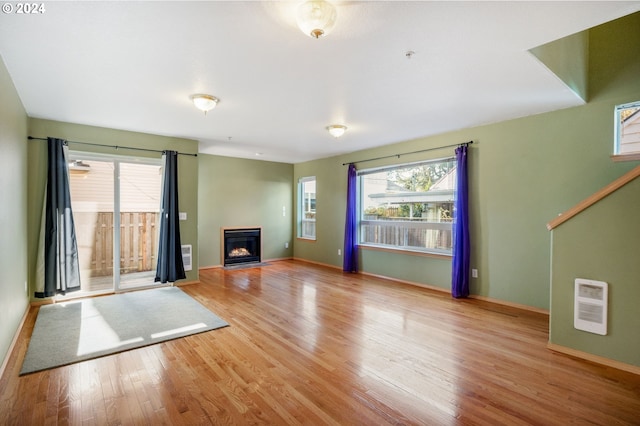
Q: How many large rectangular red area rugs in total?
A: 0